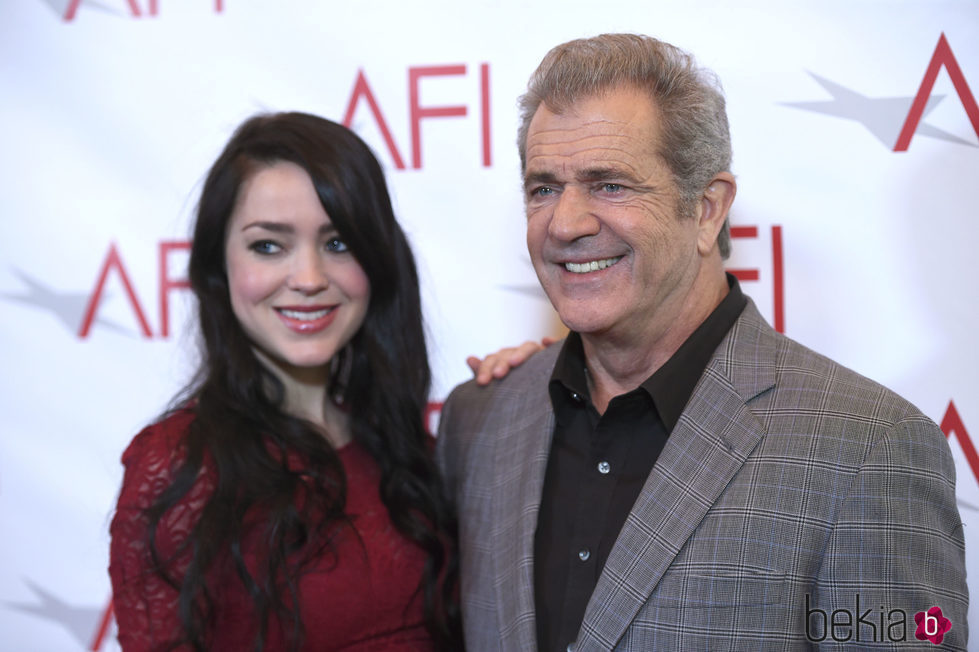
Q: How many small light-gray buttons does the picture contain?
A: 2